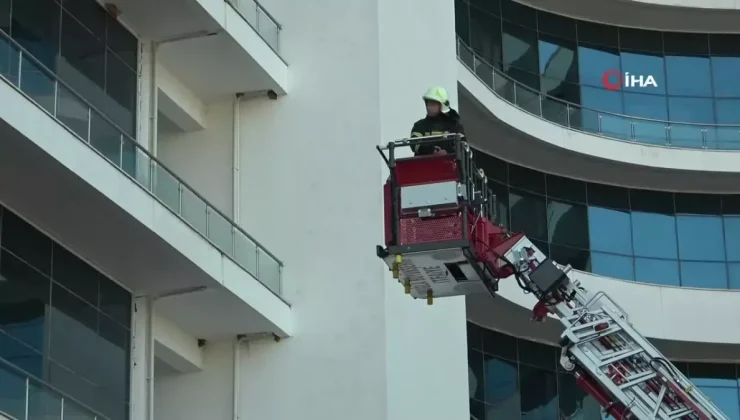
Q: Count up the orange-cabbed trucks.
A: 0